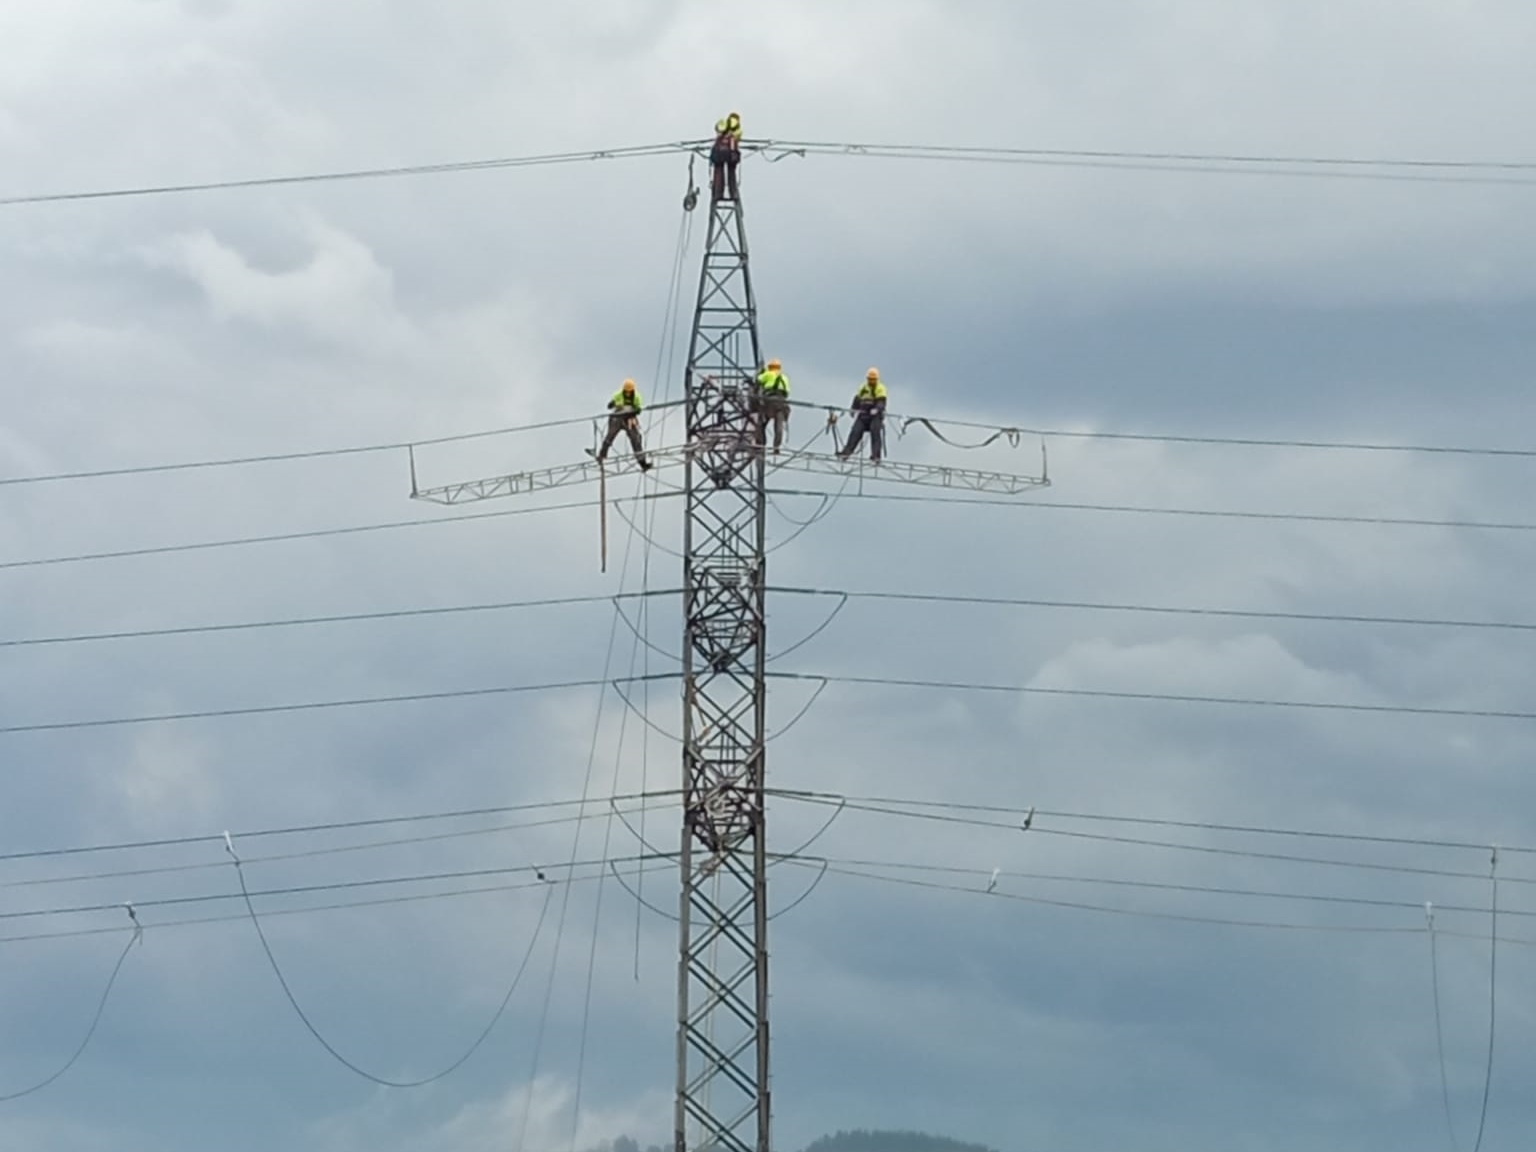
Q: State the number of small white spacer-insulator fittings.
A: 7